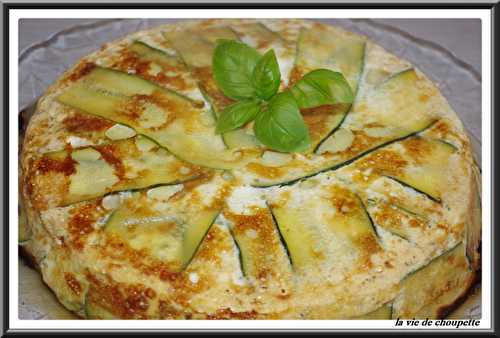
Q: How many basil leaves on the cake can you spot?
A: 5